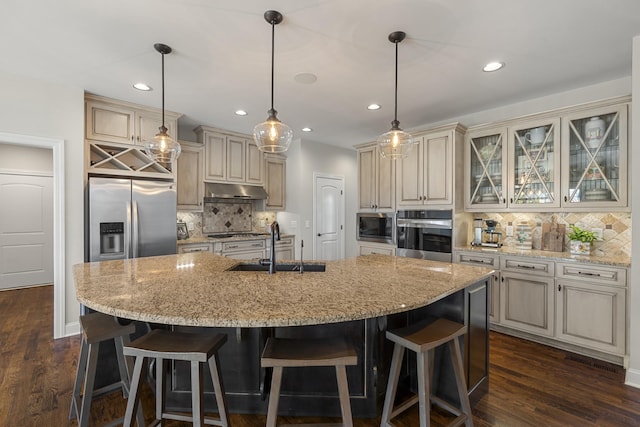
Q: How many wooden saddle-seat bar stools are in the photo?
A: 4